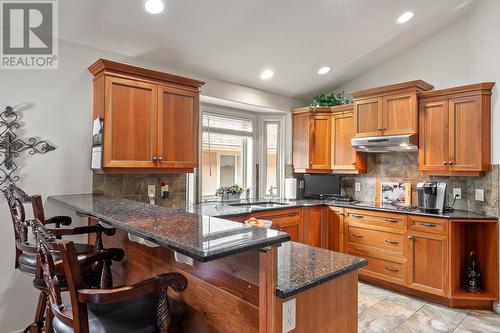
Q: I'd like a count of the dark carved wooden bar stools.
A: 2